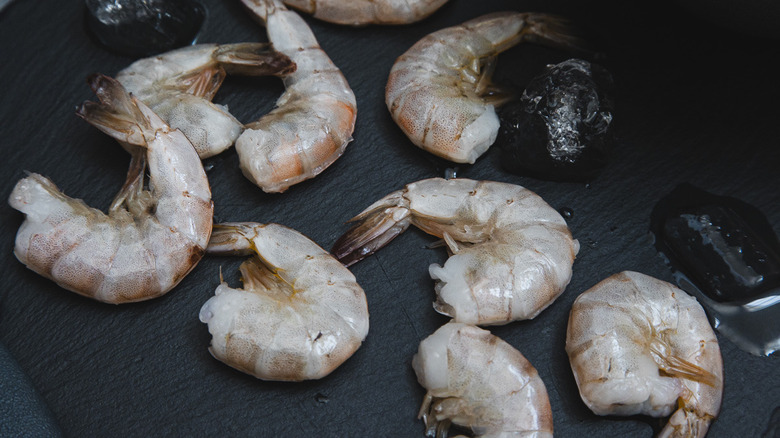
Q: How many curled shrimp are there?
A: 9